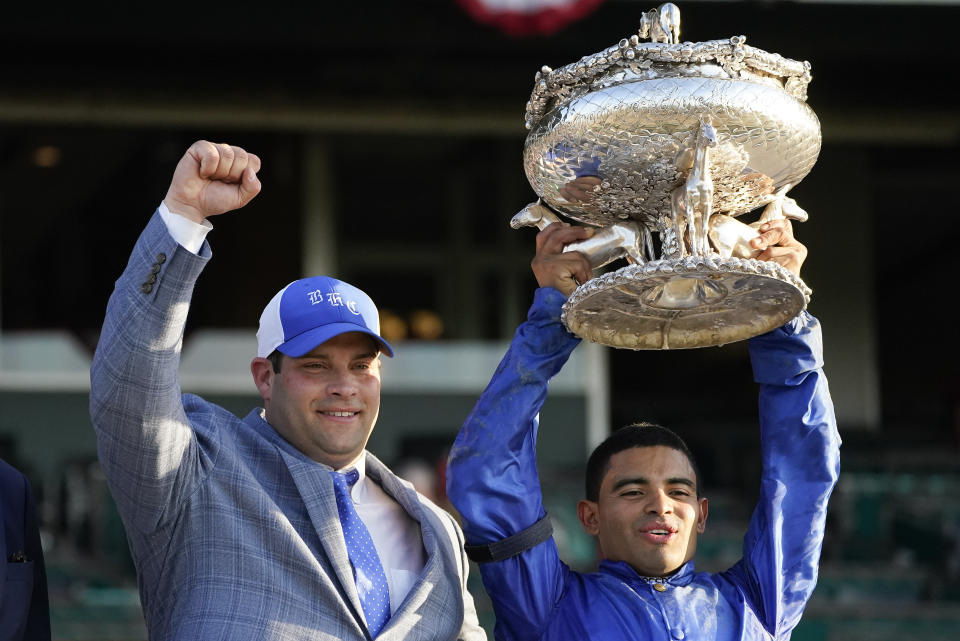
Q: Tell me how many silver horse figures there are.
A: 4